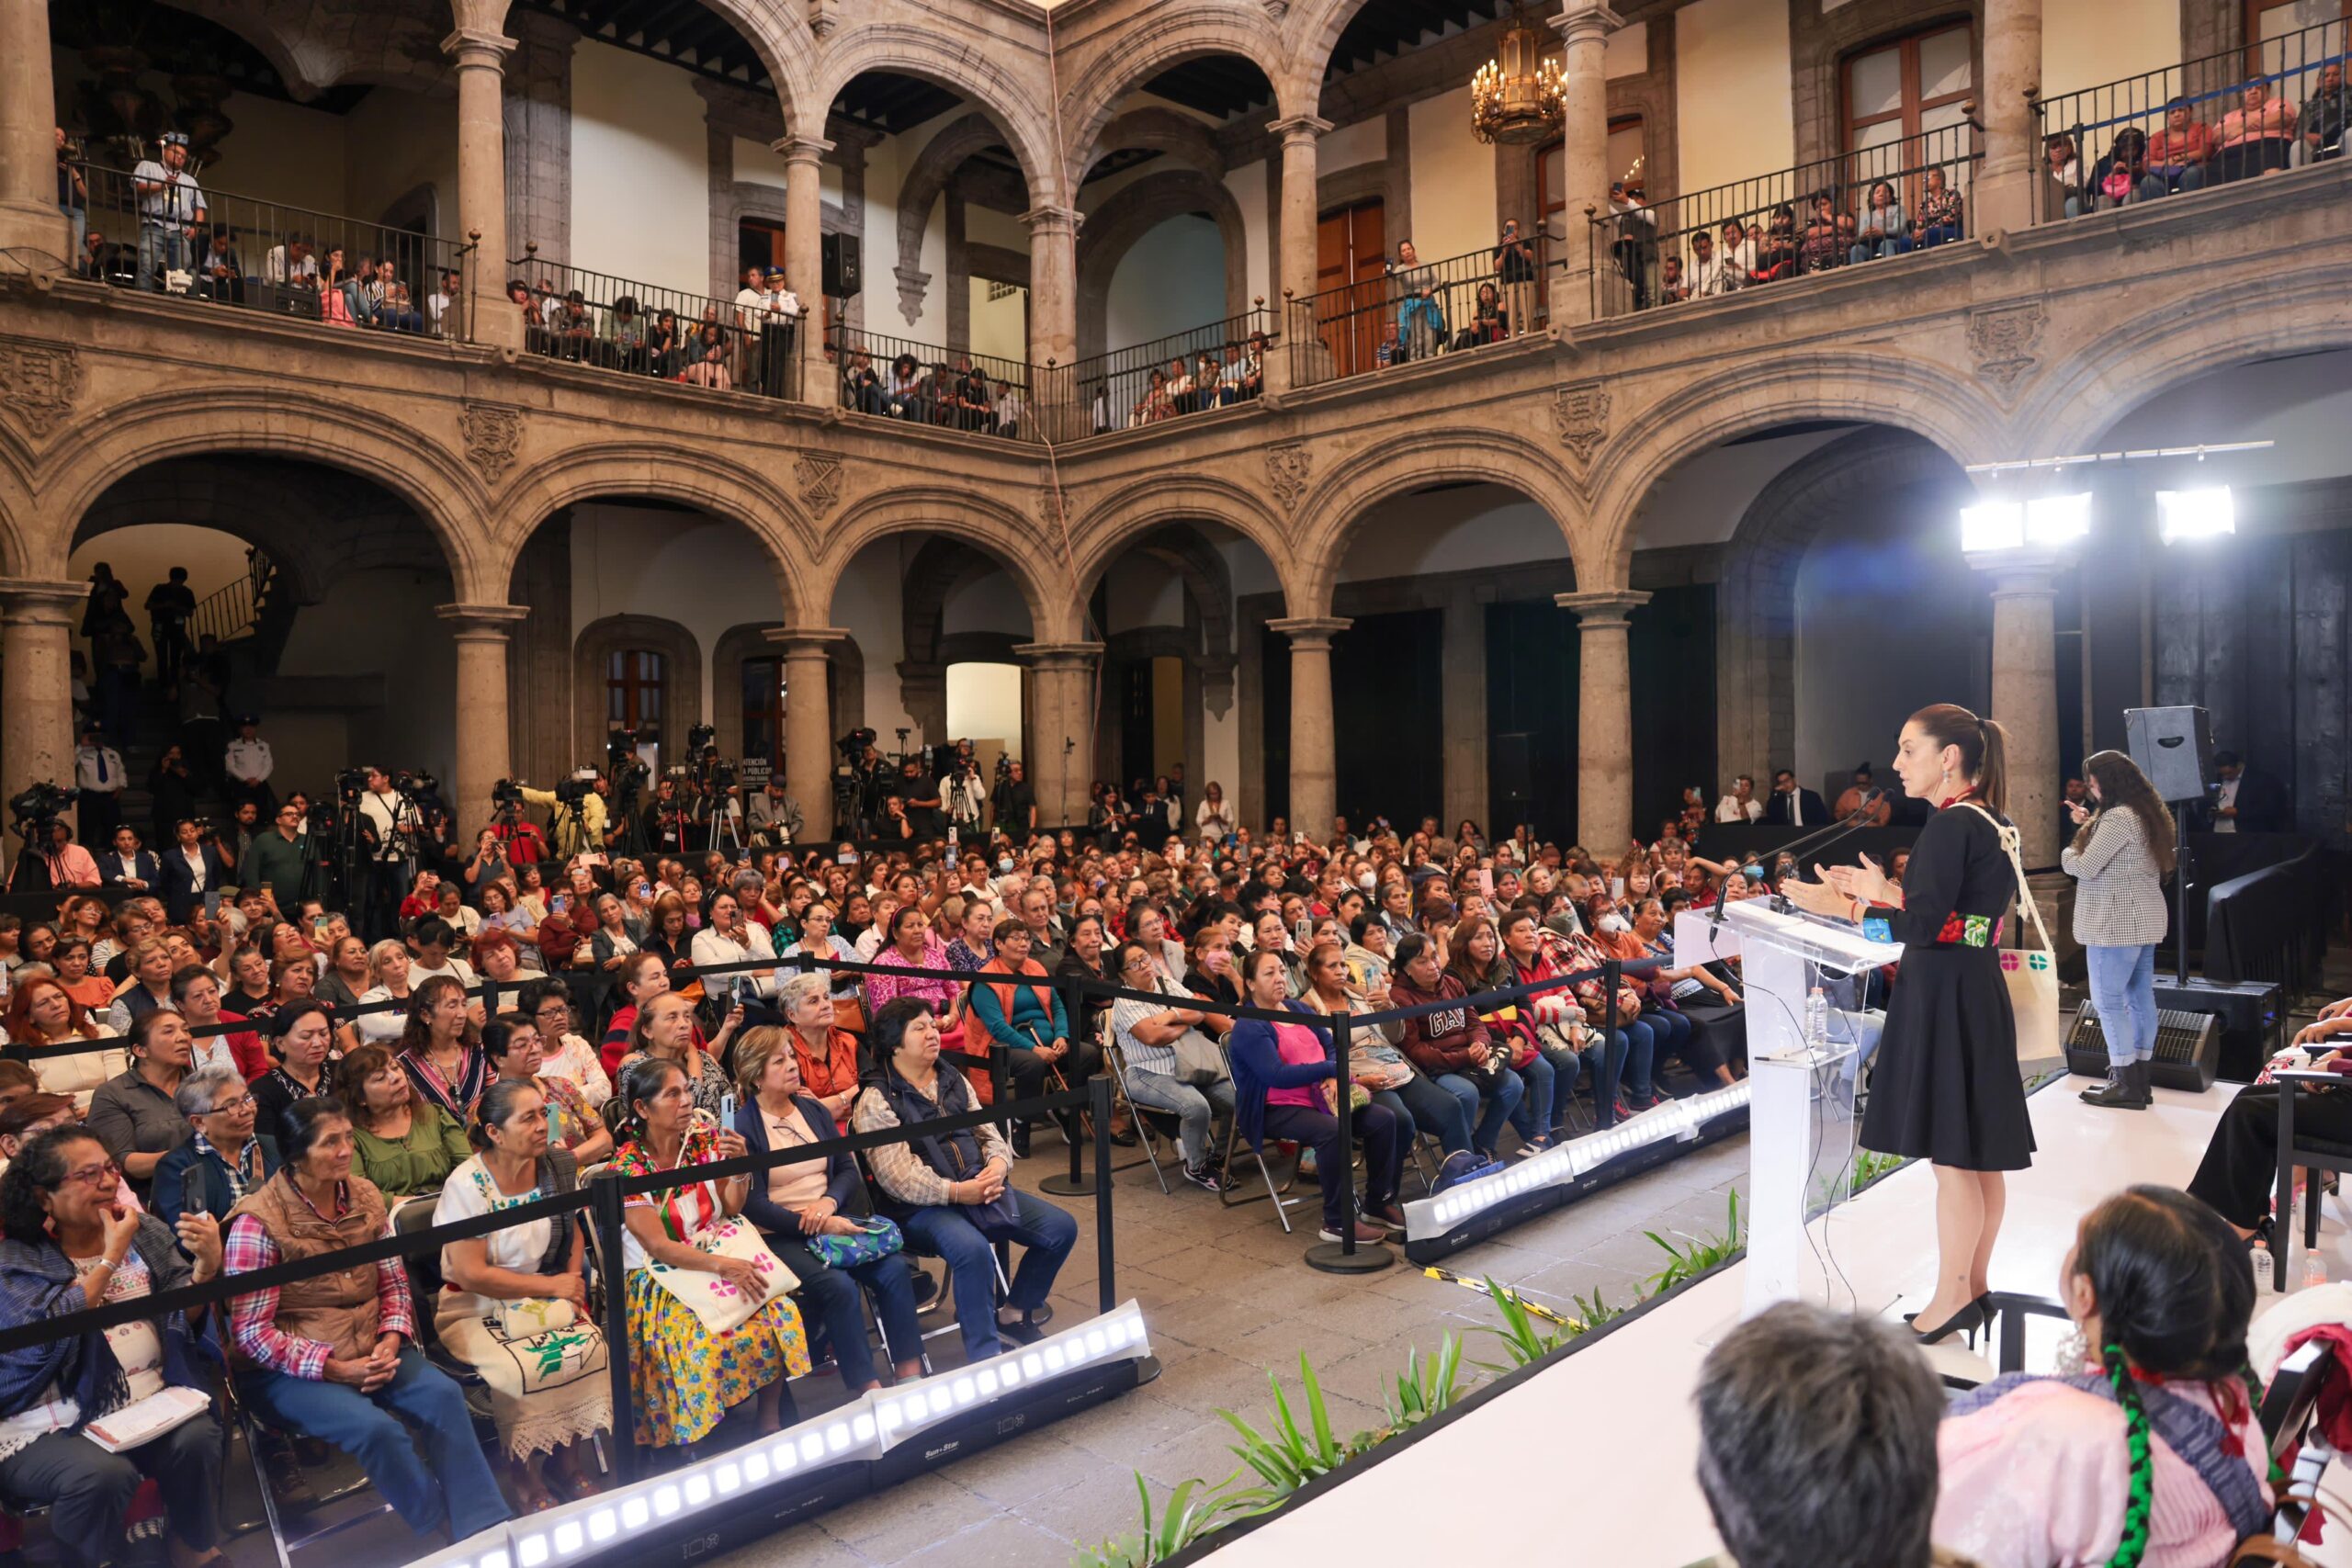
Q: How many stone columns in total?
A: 14